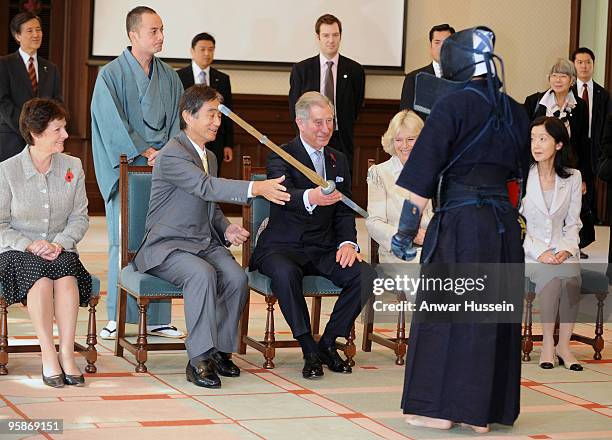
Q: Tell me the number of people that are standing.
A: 8